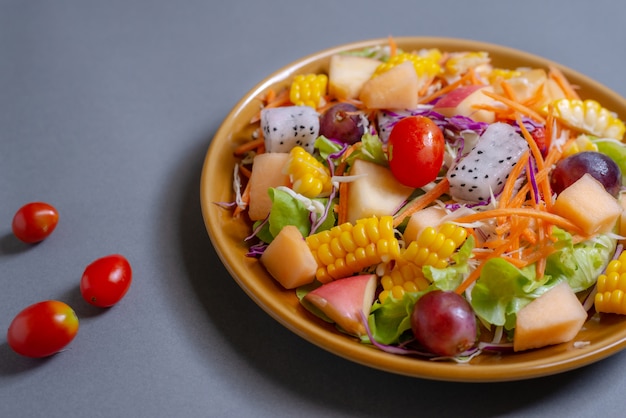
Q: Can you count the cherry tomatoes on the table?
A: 3